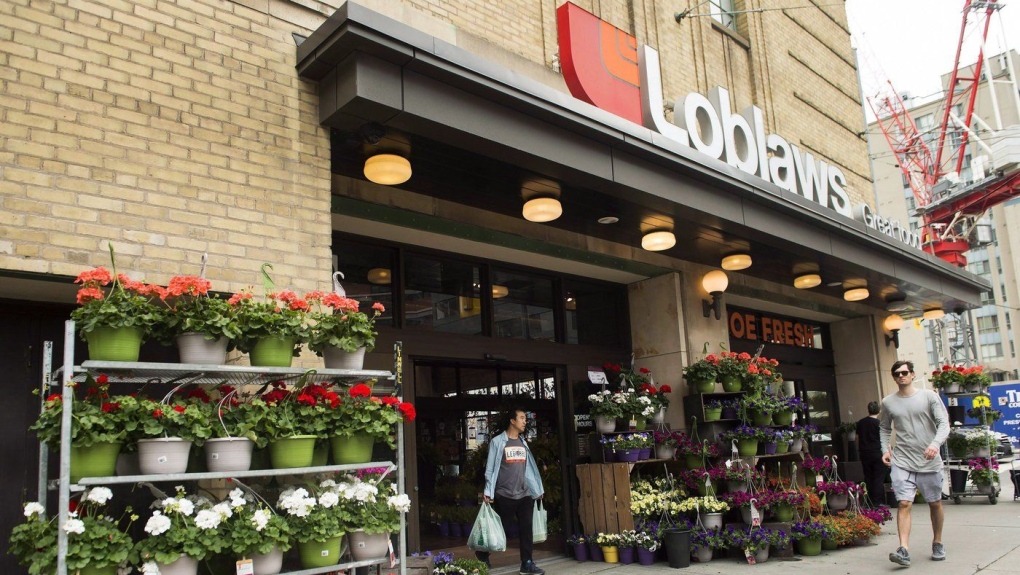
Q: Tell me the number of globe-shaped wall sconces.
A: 2